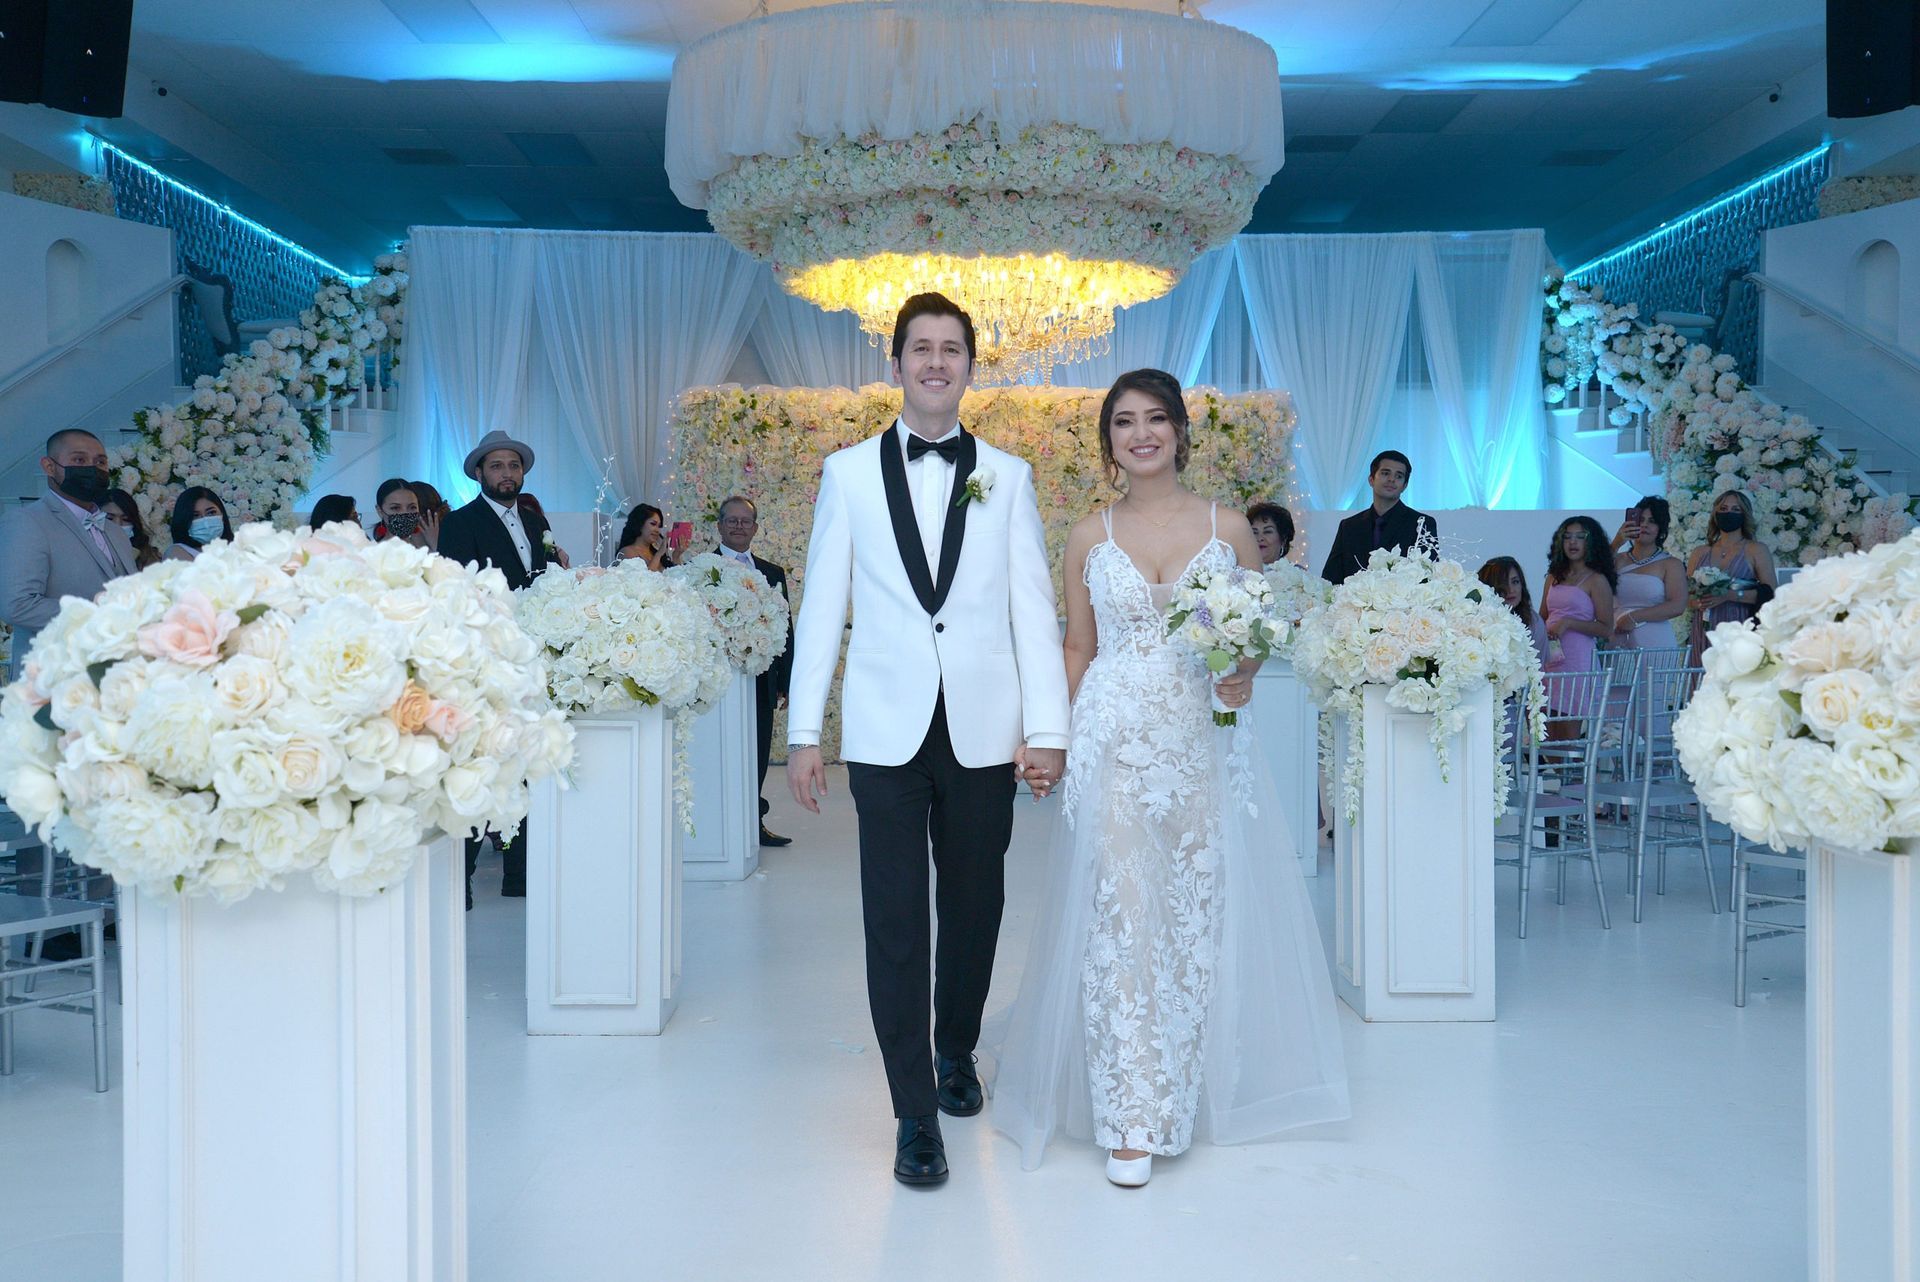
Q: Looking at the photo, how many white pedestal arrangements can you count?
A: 6